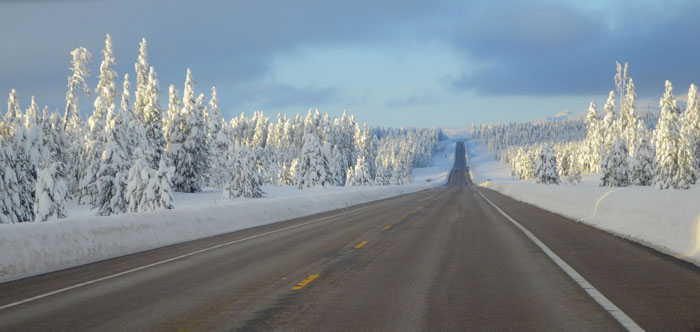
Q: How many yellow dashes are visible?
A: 4